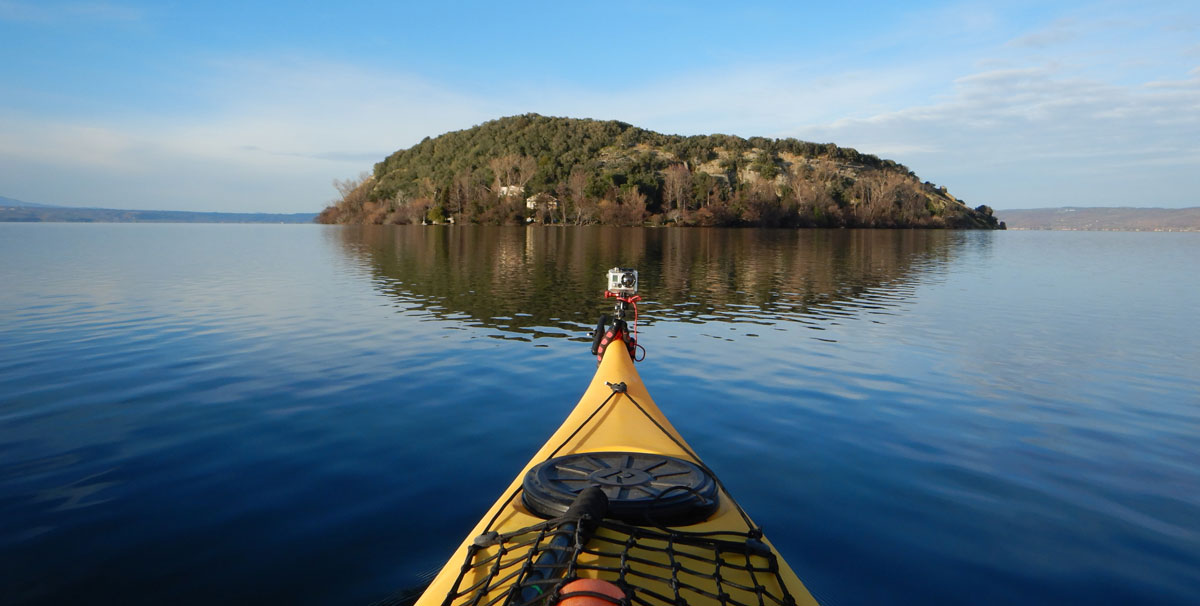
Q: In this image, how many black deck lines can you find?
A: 2